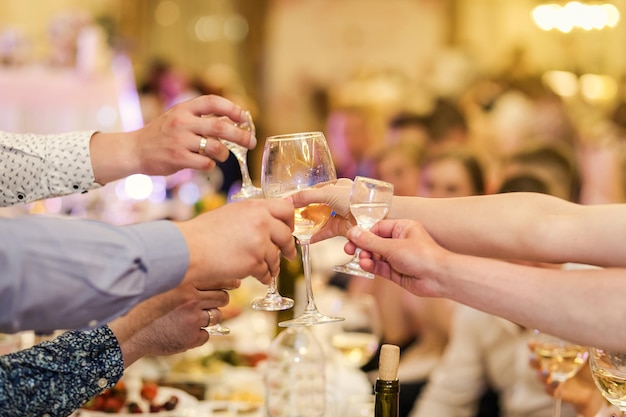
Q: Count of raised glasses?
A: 5